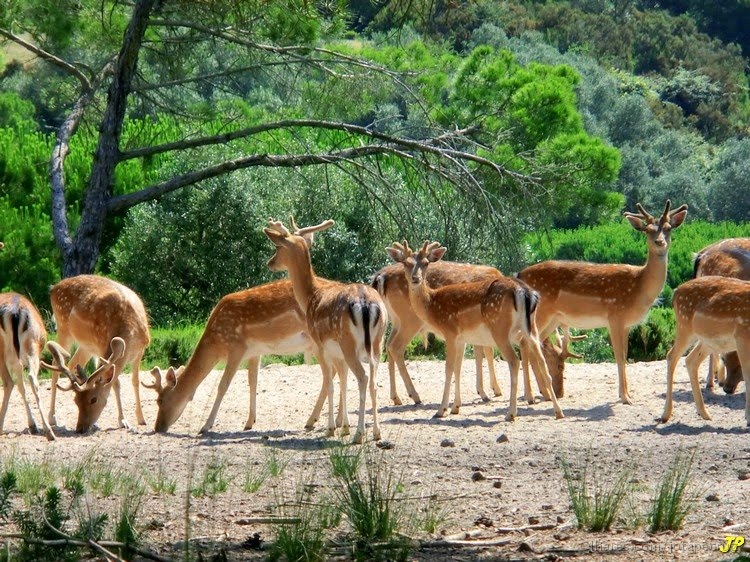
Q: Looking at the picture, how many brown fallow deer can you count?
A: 9